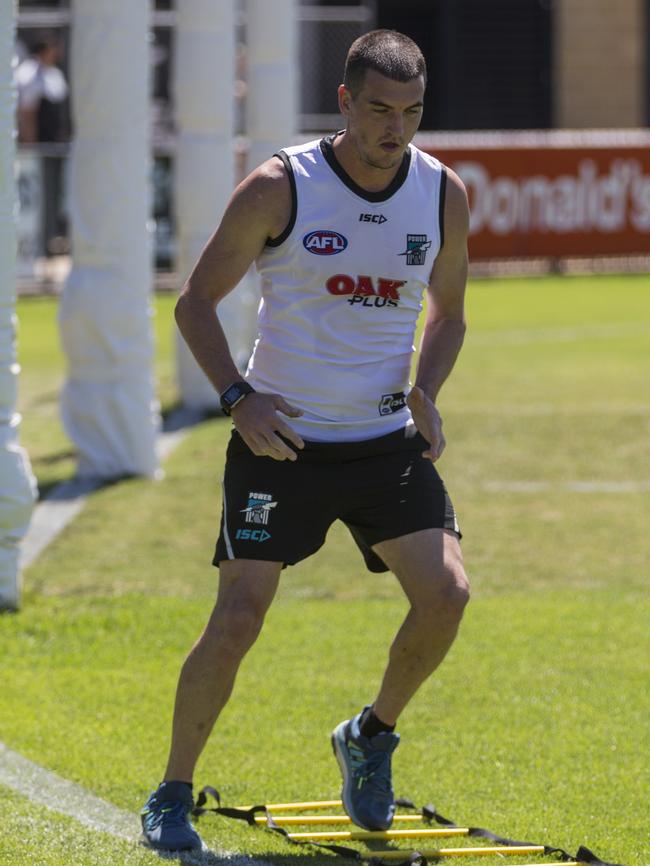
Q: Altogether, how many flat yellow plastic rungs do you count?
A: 5